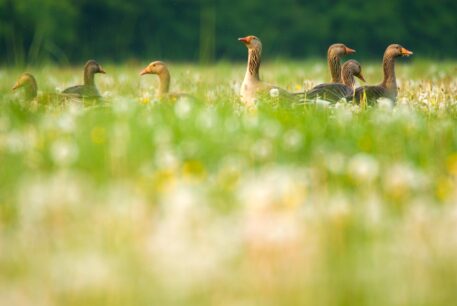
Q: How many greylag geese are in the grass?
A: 7